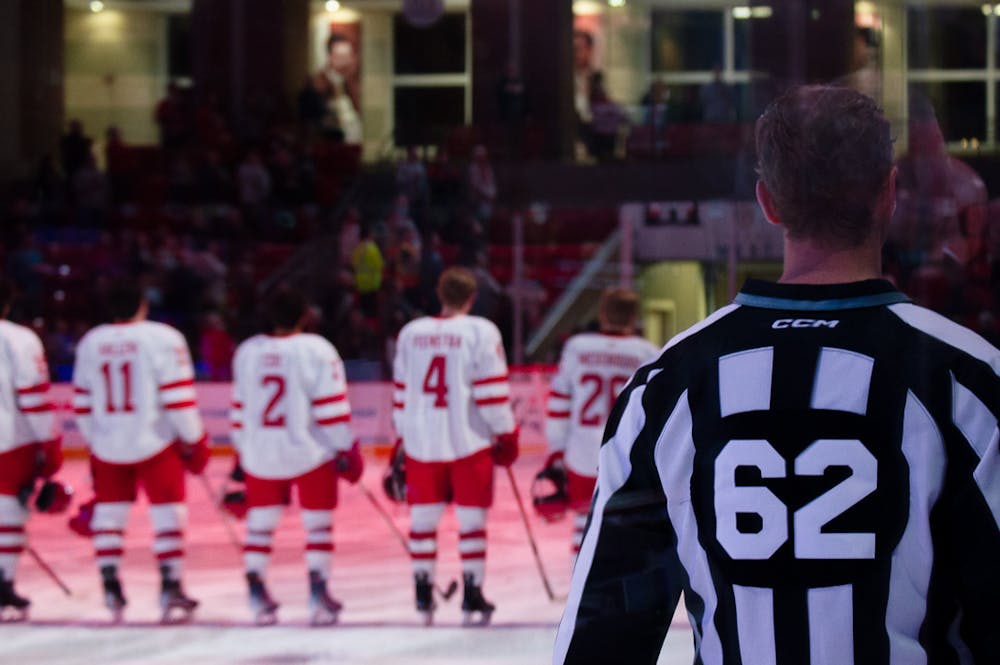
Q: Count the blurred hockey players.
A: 5